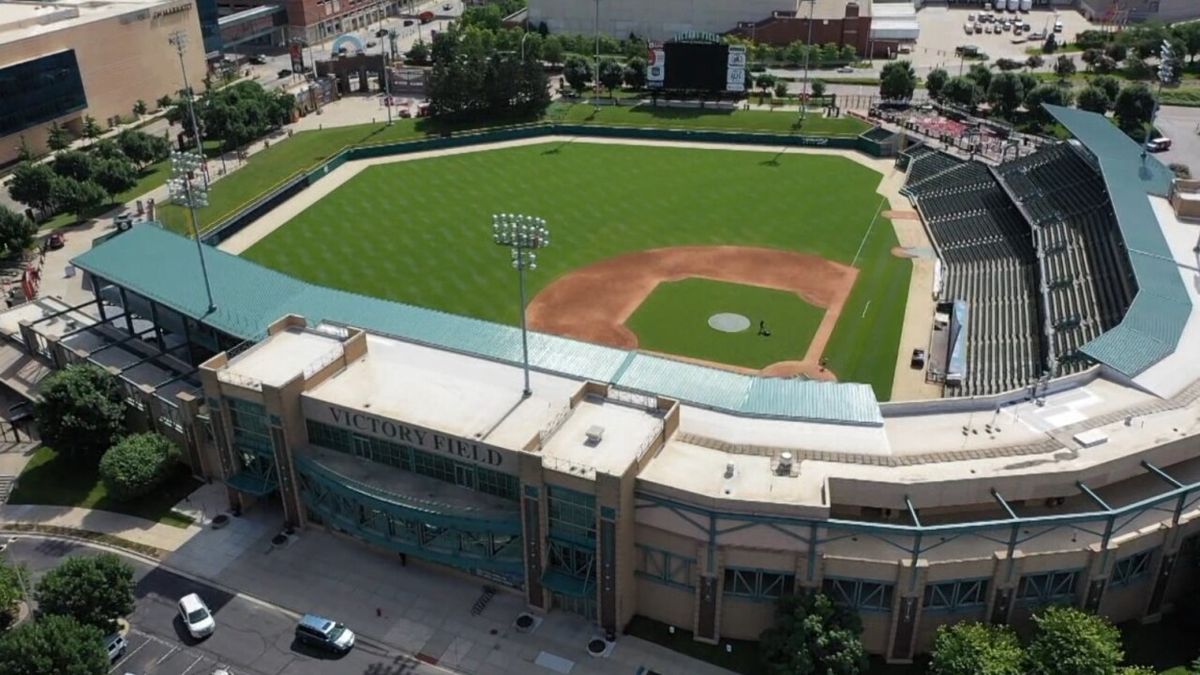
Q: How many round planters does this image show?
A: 4